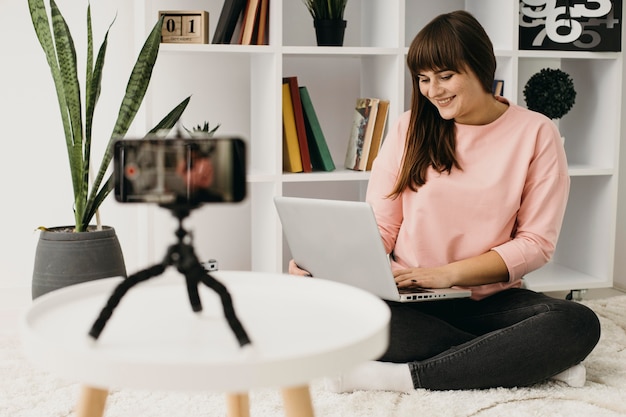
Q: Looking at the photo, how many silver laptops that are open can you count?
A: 1